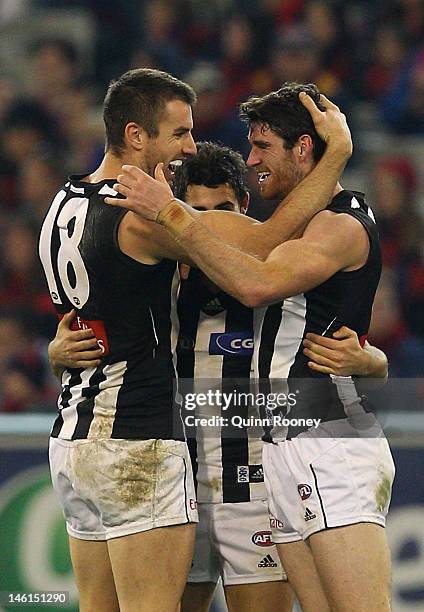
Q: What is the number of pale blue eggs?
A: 0